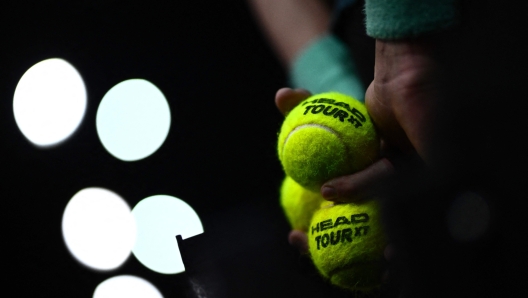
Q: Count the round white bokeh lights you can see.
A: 5